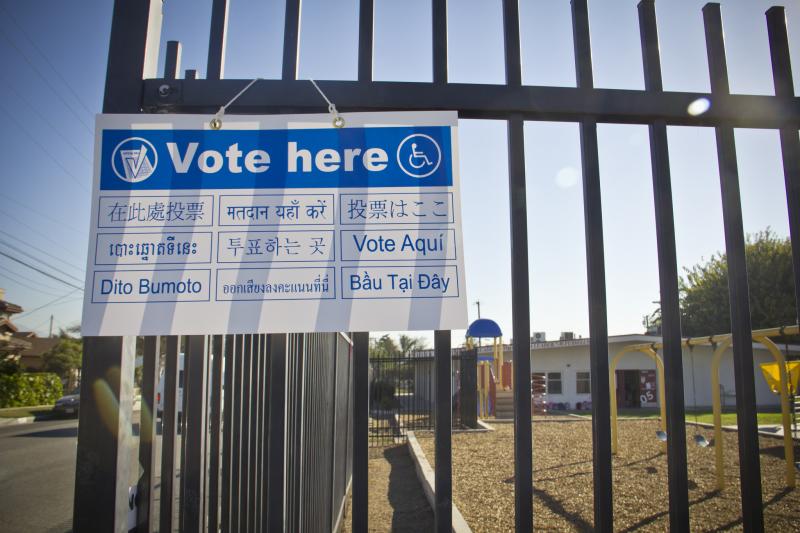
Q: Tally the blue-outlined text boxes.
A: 9